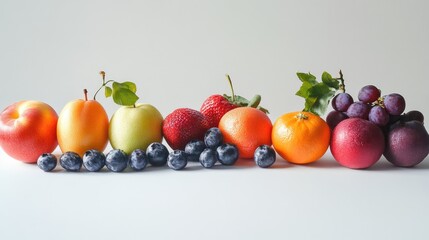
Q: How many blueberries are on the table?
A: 12